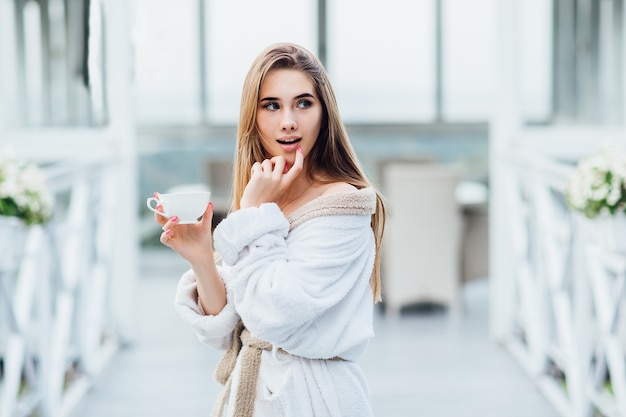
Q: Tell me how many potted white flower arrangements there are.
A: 2